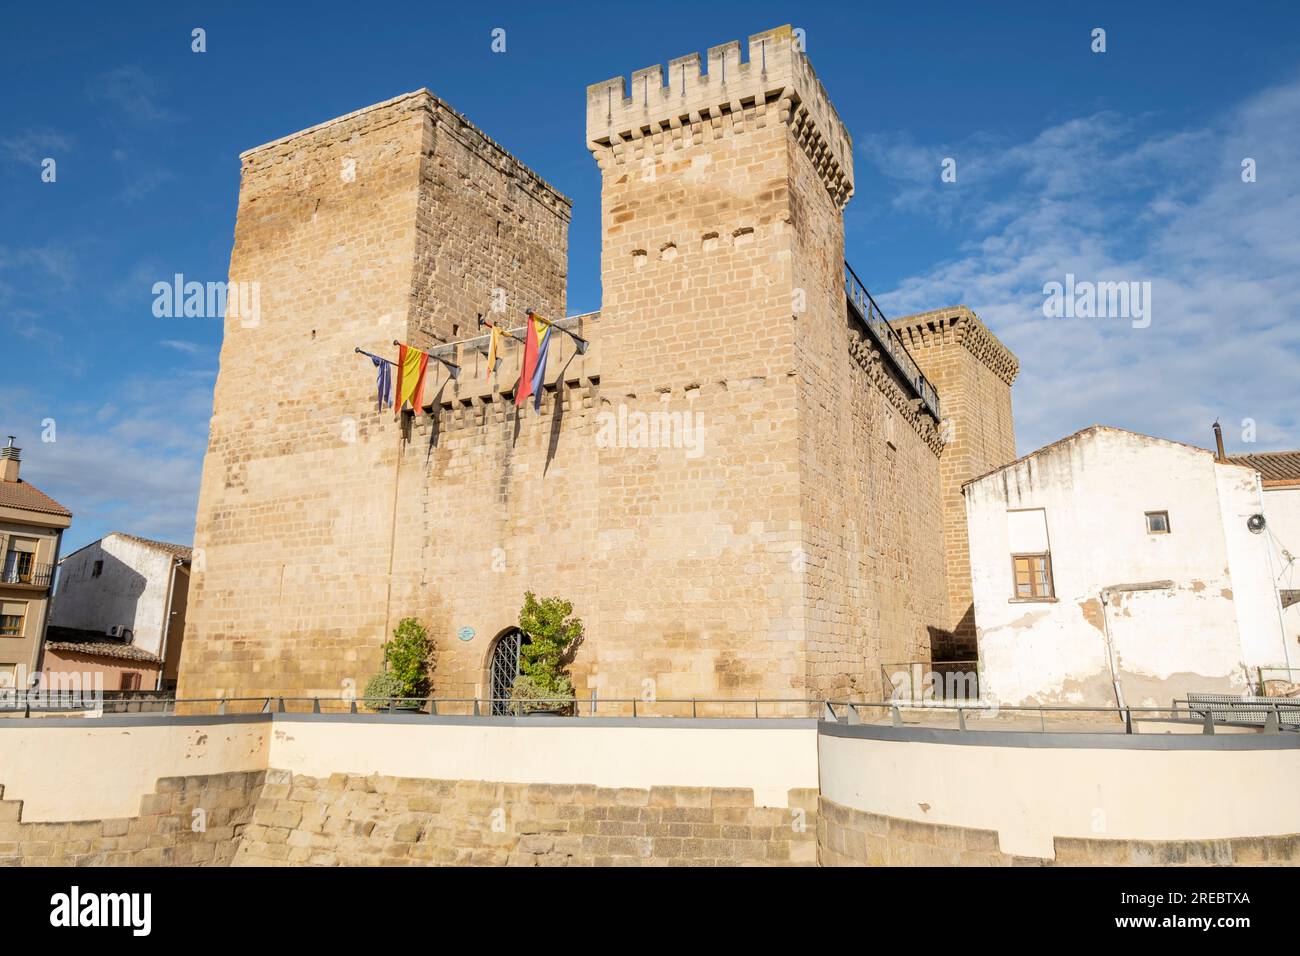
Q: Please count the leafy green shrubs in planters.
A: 2